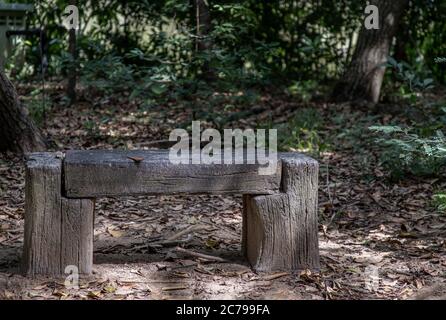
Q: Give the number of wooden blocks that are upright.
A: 2